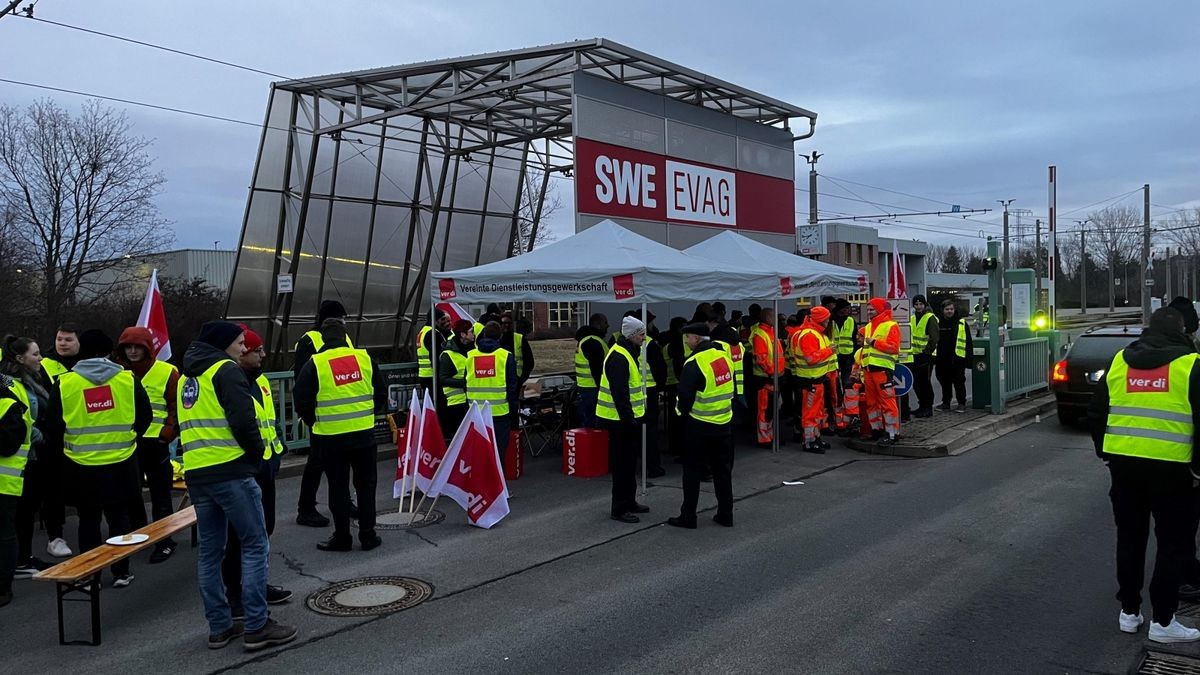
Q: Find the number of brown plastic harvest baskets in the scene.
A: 0